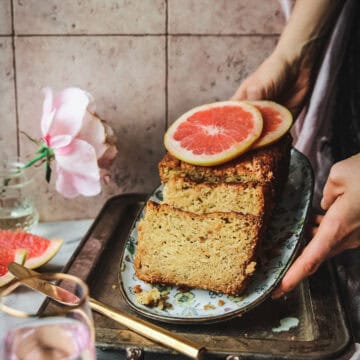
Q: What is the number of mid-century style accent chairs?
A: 0